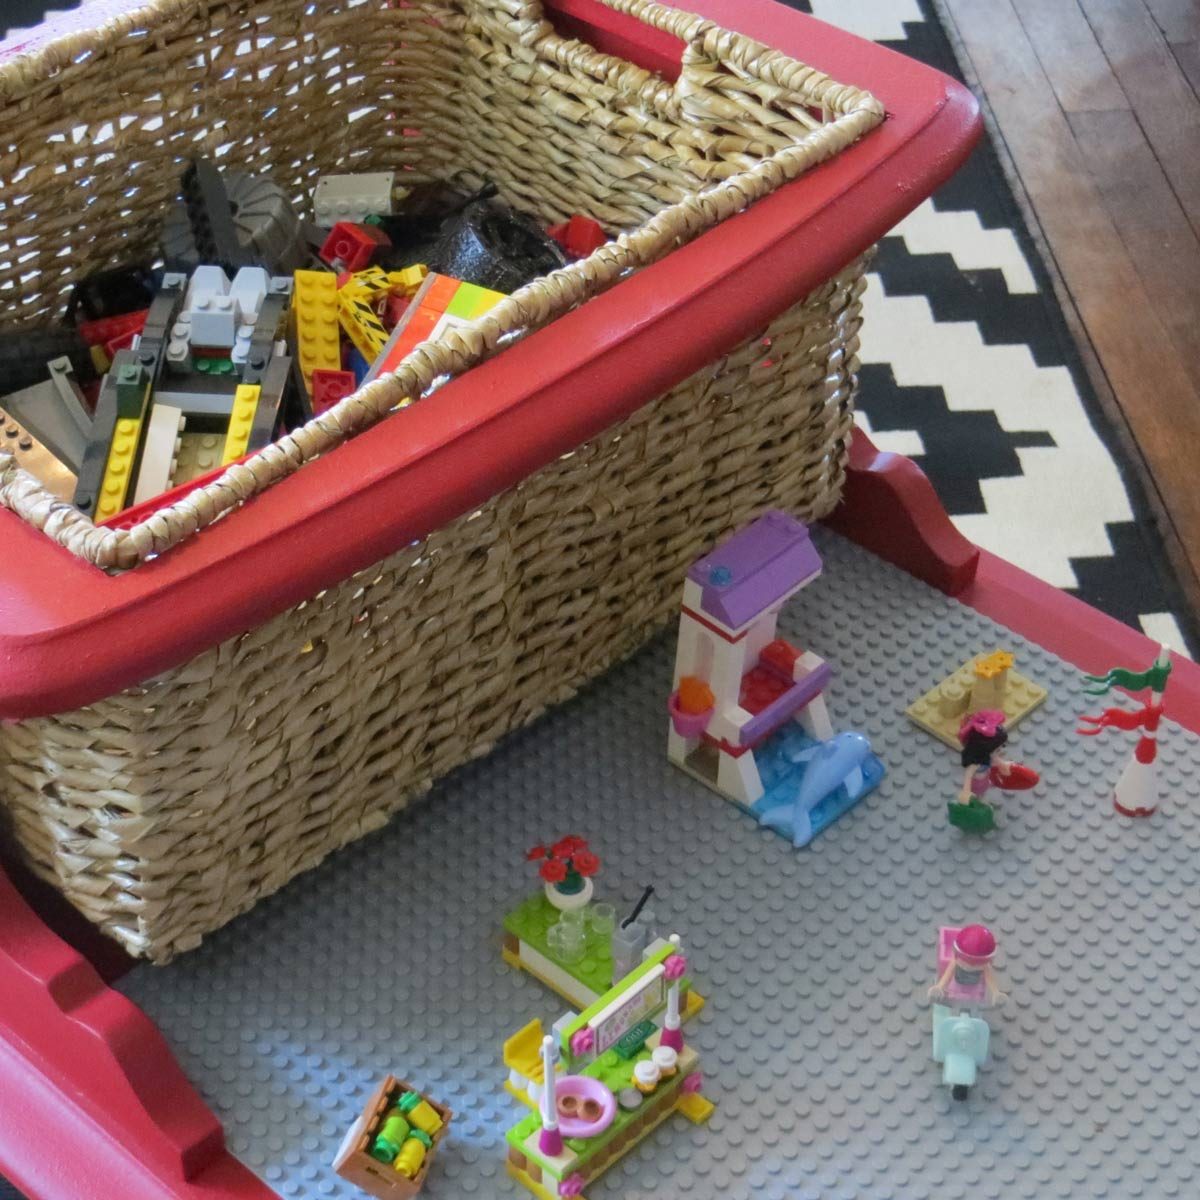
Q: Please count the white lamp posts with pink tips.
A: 2